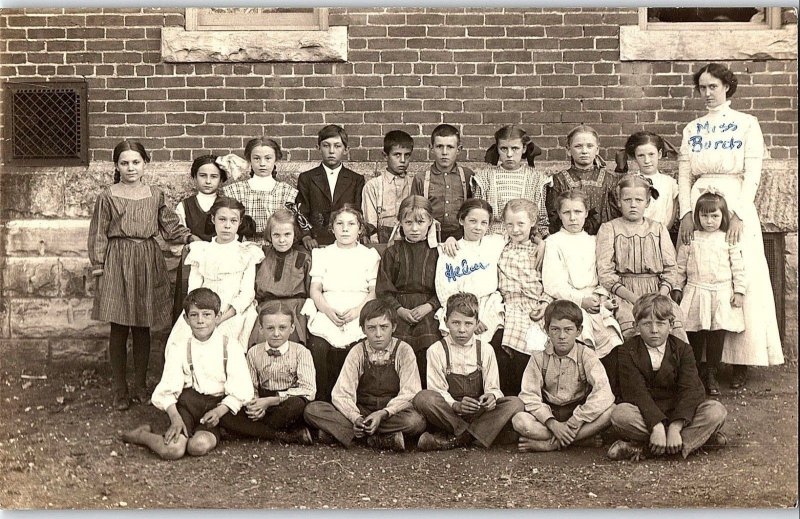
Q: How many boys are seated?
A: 6